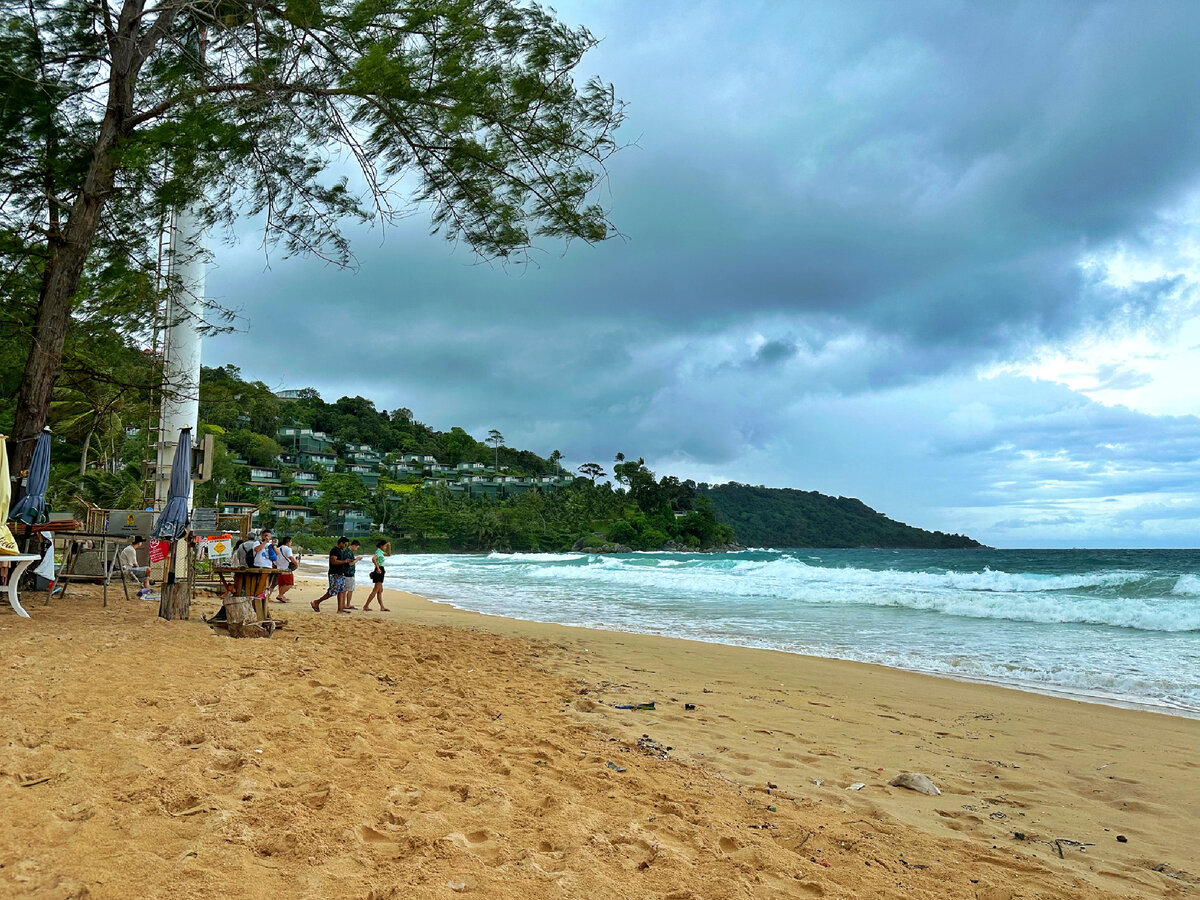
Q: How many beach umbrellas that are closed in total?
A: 3